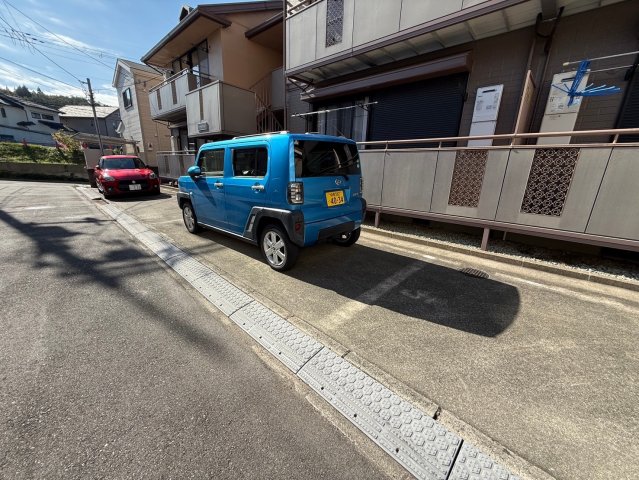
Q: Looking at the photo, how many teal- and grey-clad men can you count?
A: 0